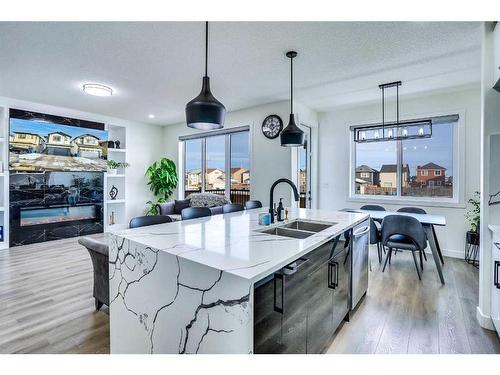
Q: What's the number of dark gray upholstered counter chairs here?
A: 4